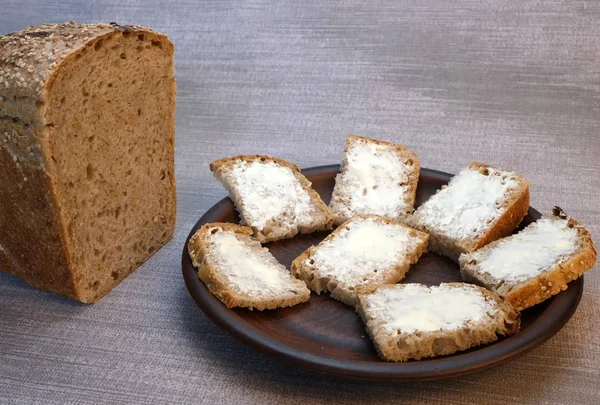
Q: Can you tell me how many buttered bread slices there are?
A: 7